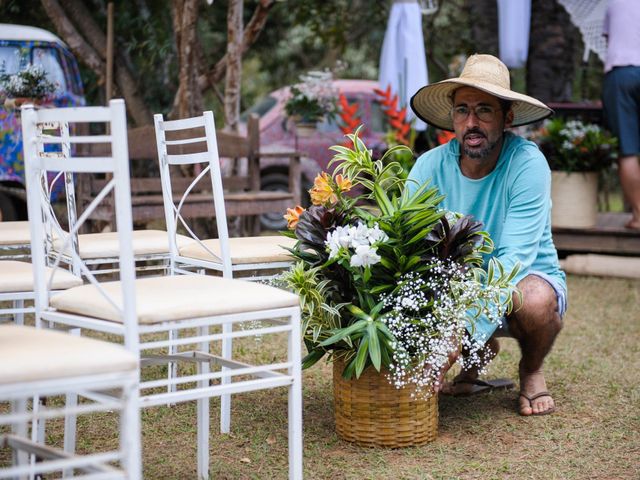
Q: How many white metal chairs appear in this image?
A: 6